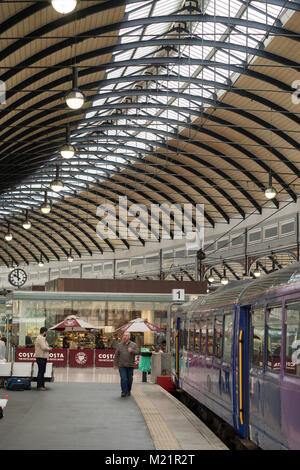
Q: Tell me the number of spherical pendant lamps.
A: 14